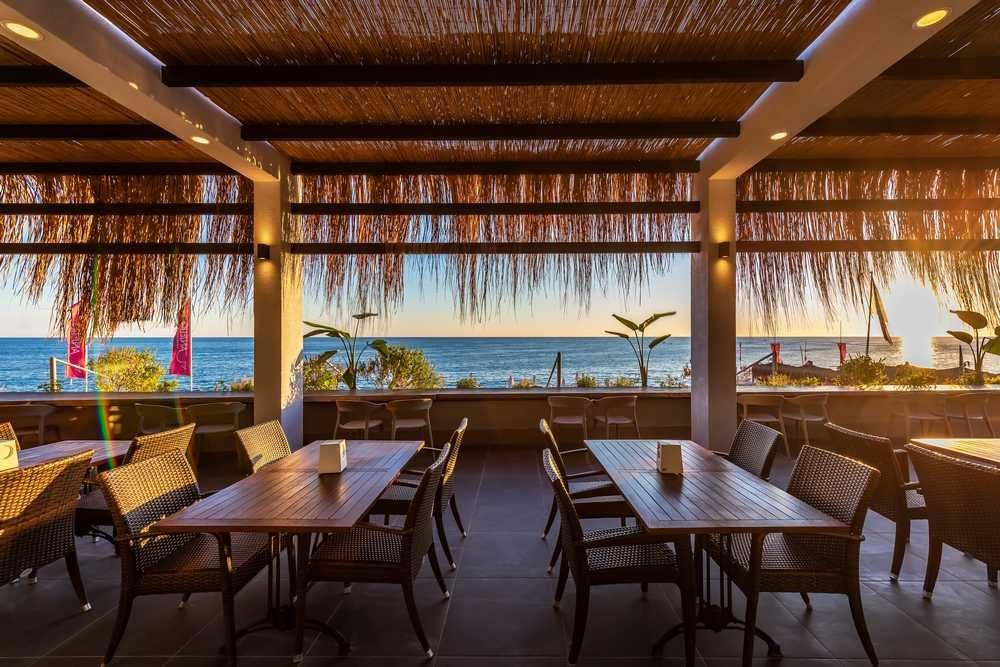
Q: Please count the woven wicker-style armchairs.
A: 13